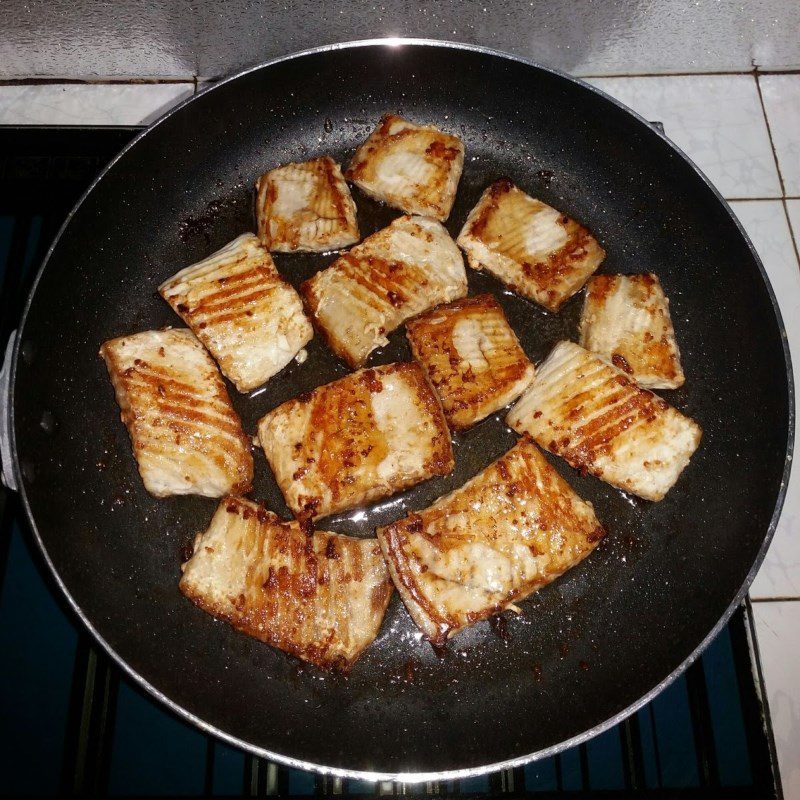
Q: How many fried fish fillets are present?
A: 12